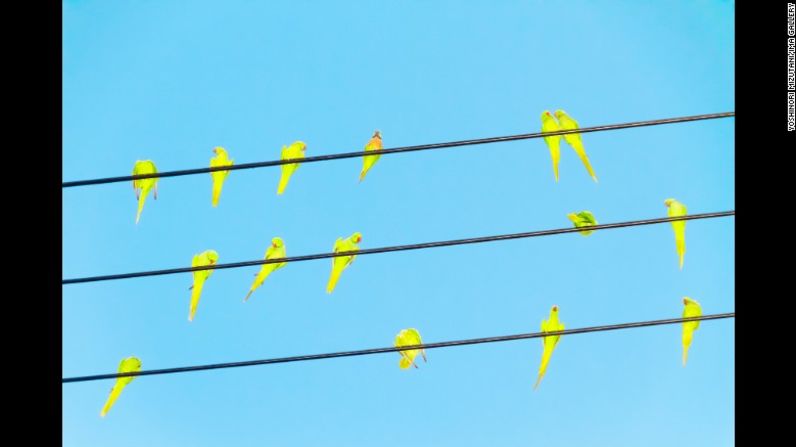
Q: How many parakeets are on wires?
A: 15